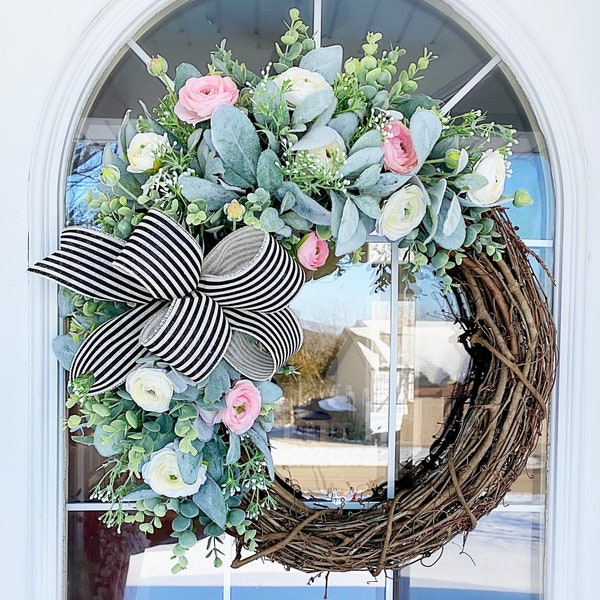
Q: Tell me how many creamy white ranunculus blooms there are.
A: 7